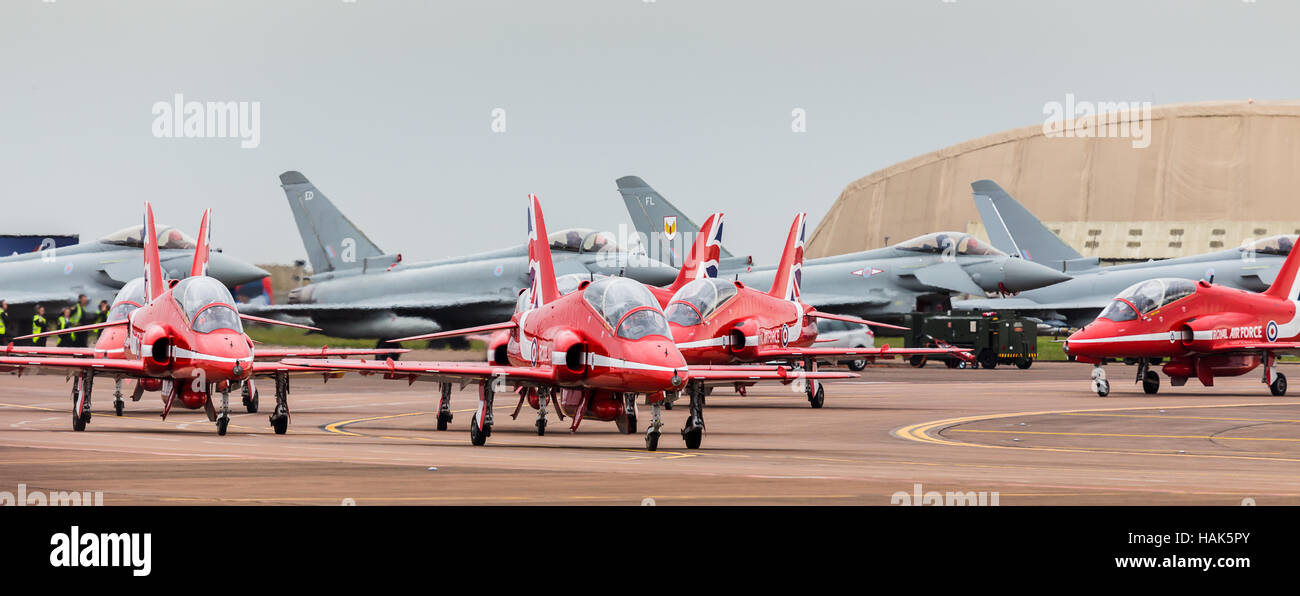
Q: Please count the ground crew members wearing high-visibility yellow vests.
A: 5